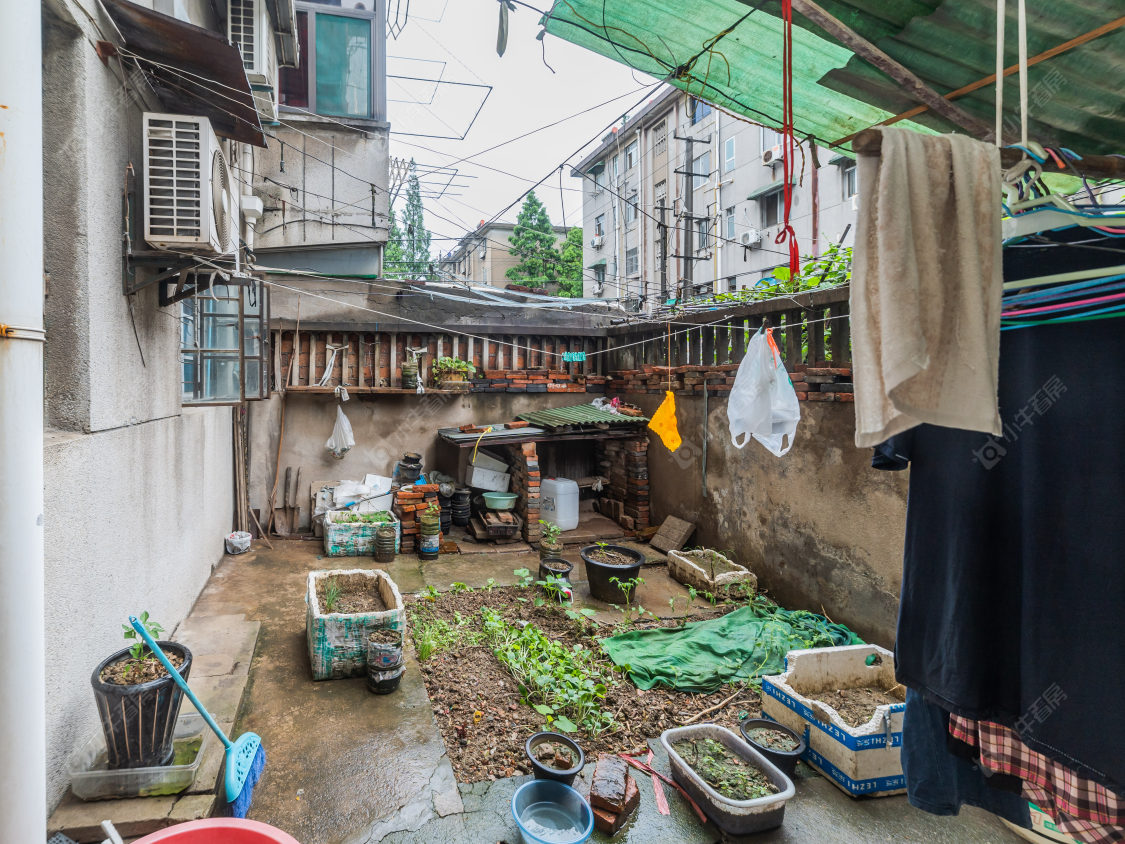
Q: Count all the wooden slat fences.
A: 2